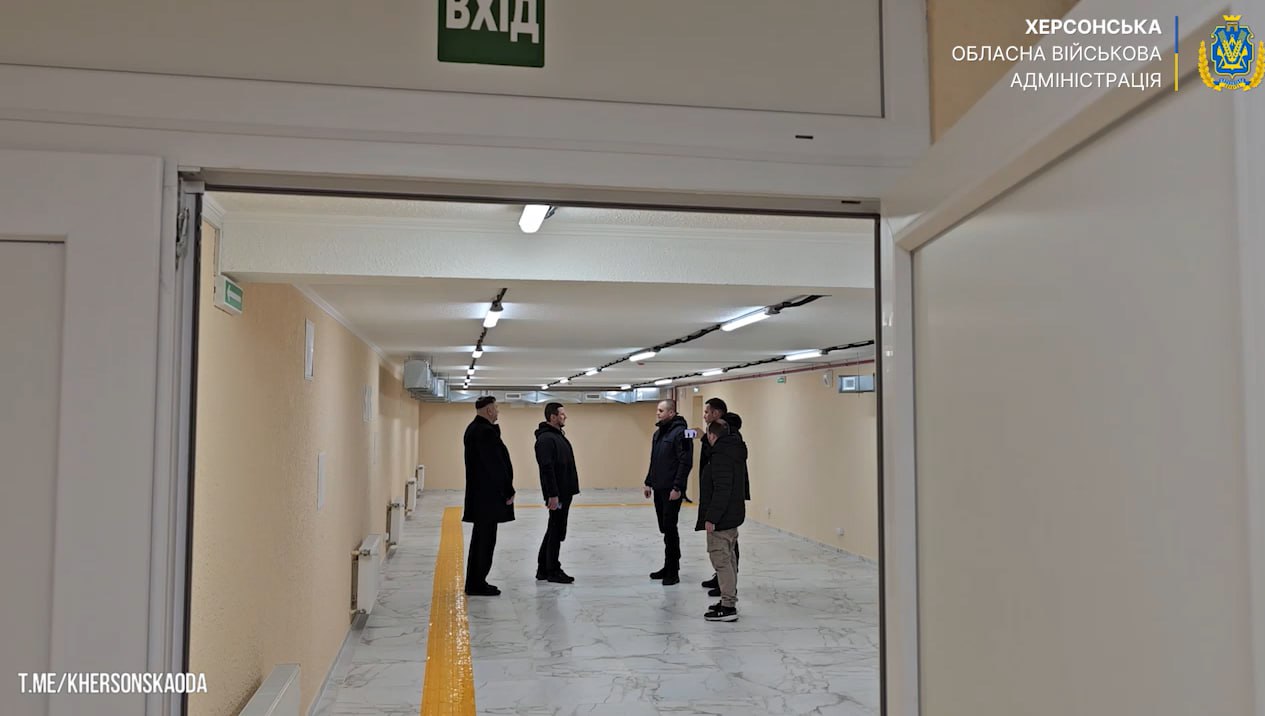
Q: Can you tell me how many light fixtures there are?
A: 15